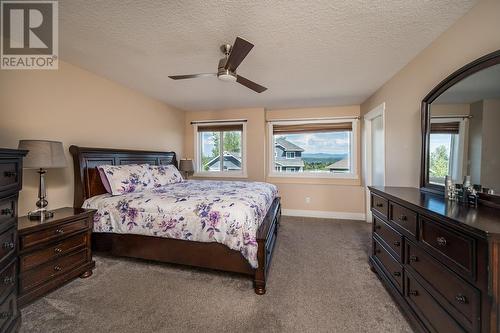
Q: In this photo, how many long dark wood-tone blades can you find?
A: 3